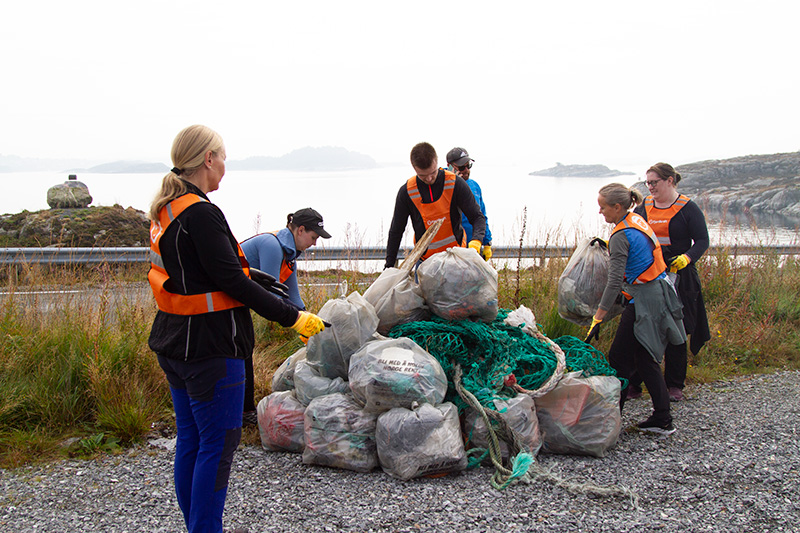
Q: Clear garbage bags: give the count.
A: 12